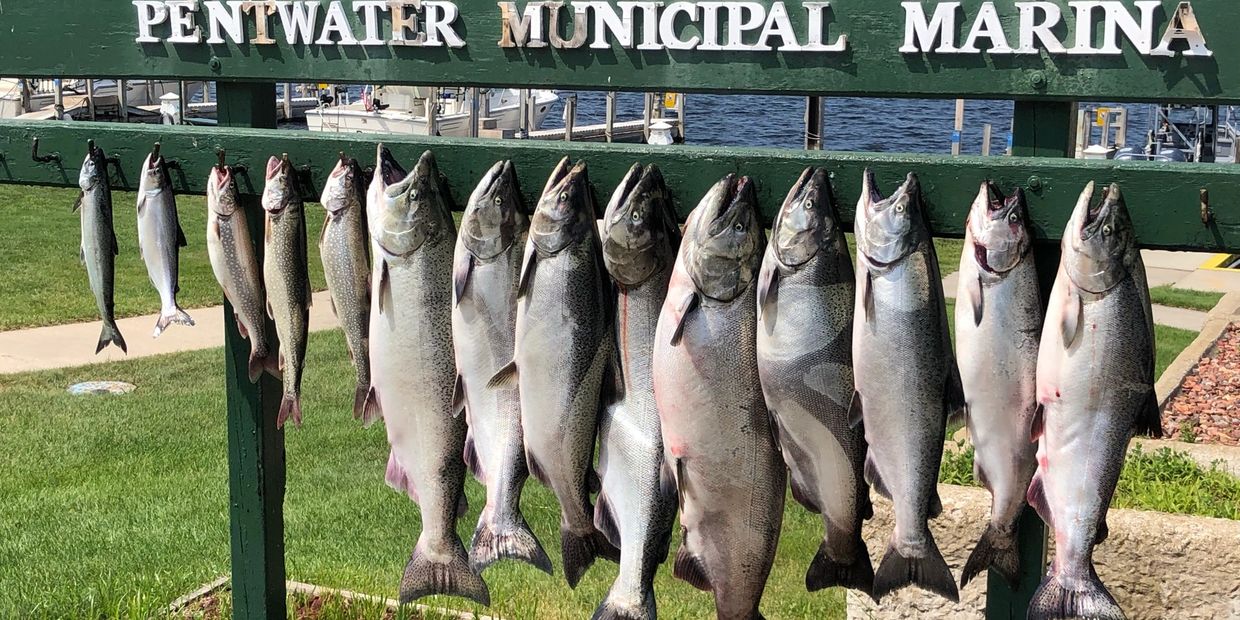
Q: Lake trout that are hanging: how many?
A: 3